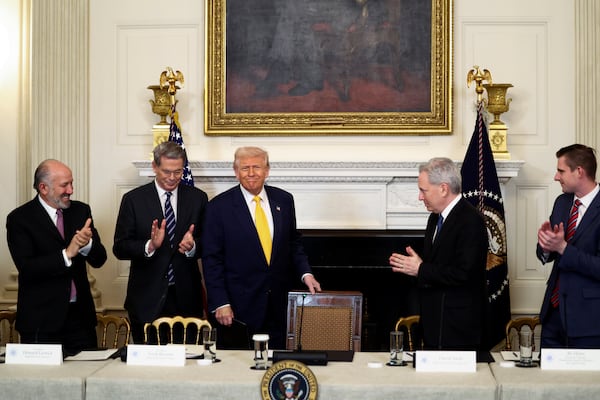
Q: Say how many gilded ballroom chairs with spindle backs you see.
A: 5